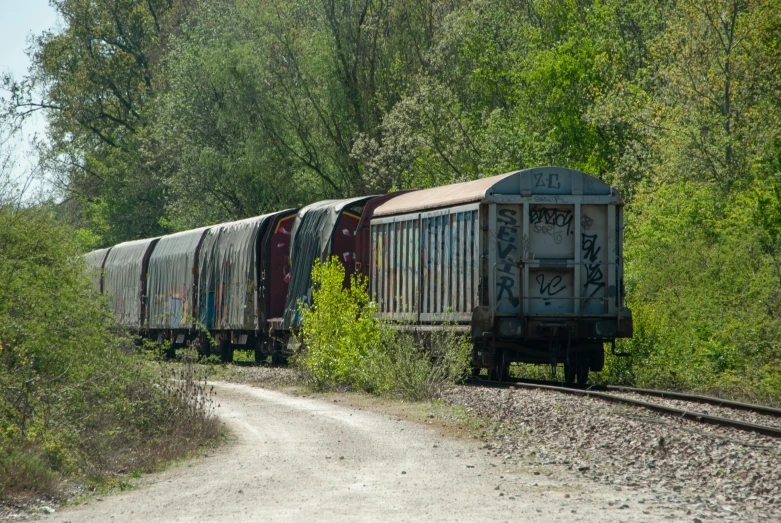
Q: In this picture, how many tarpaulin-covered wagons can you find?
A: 5